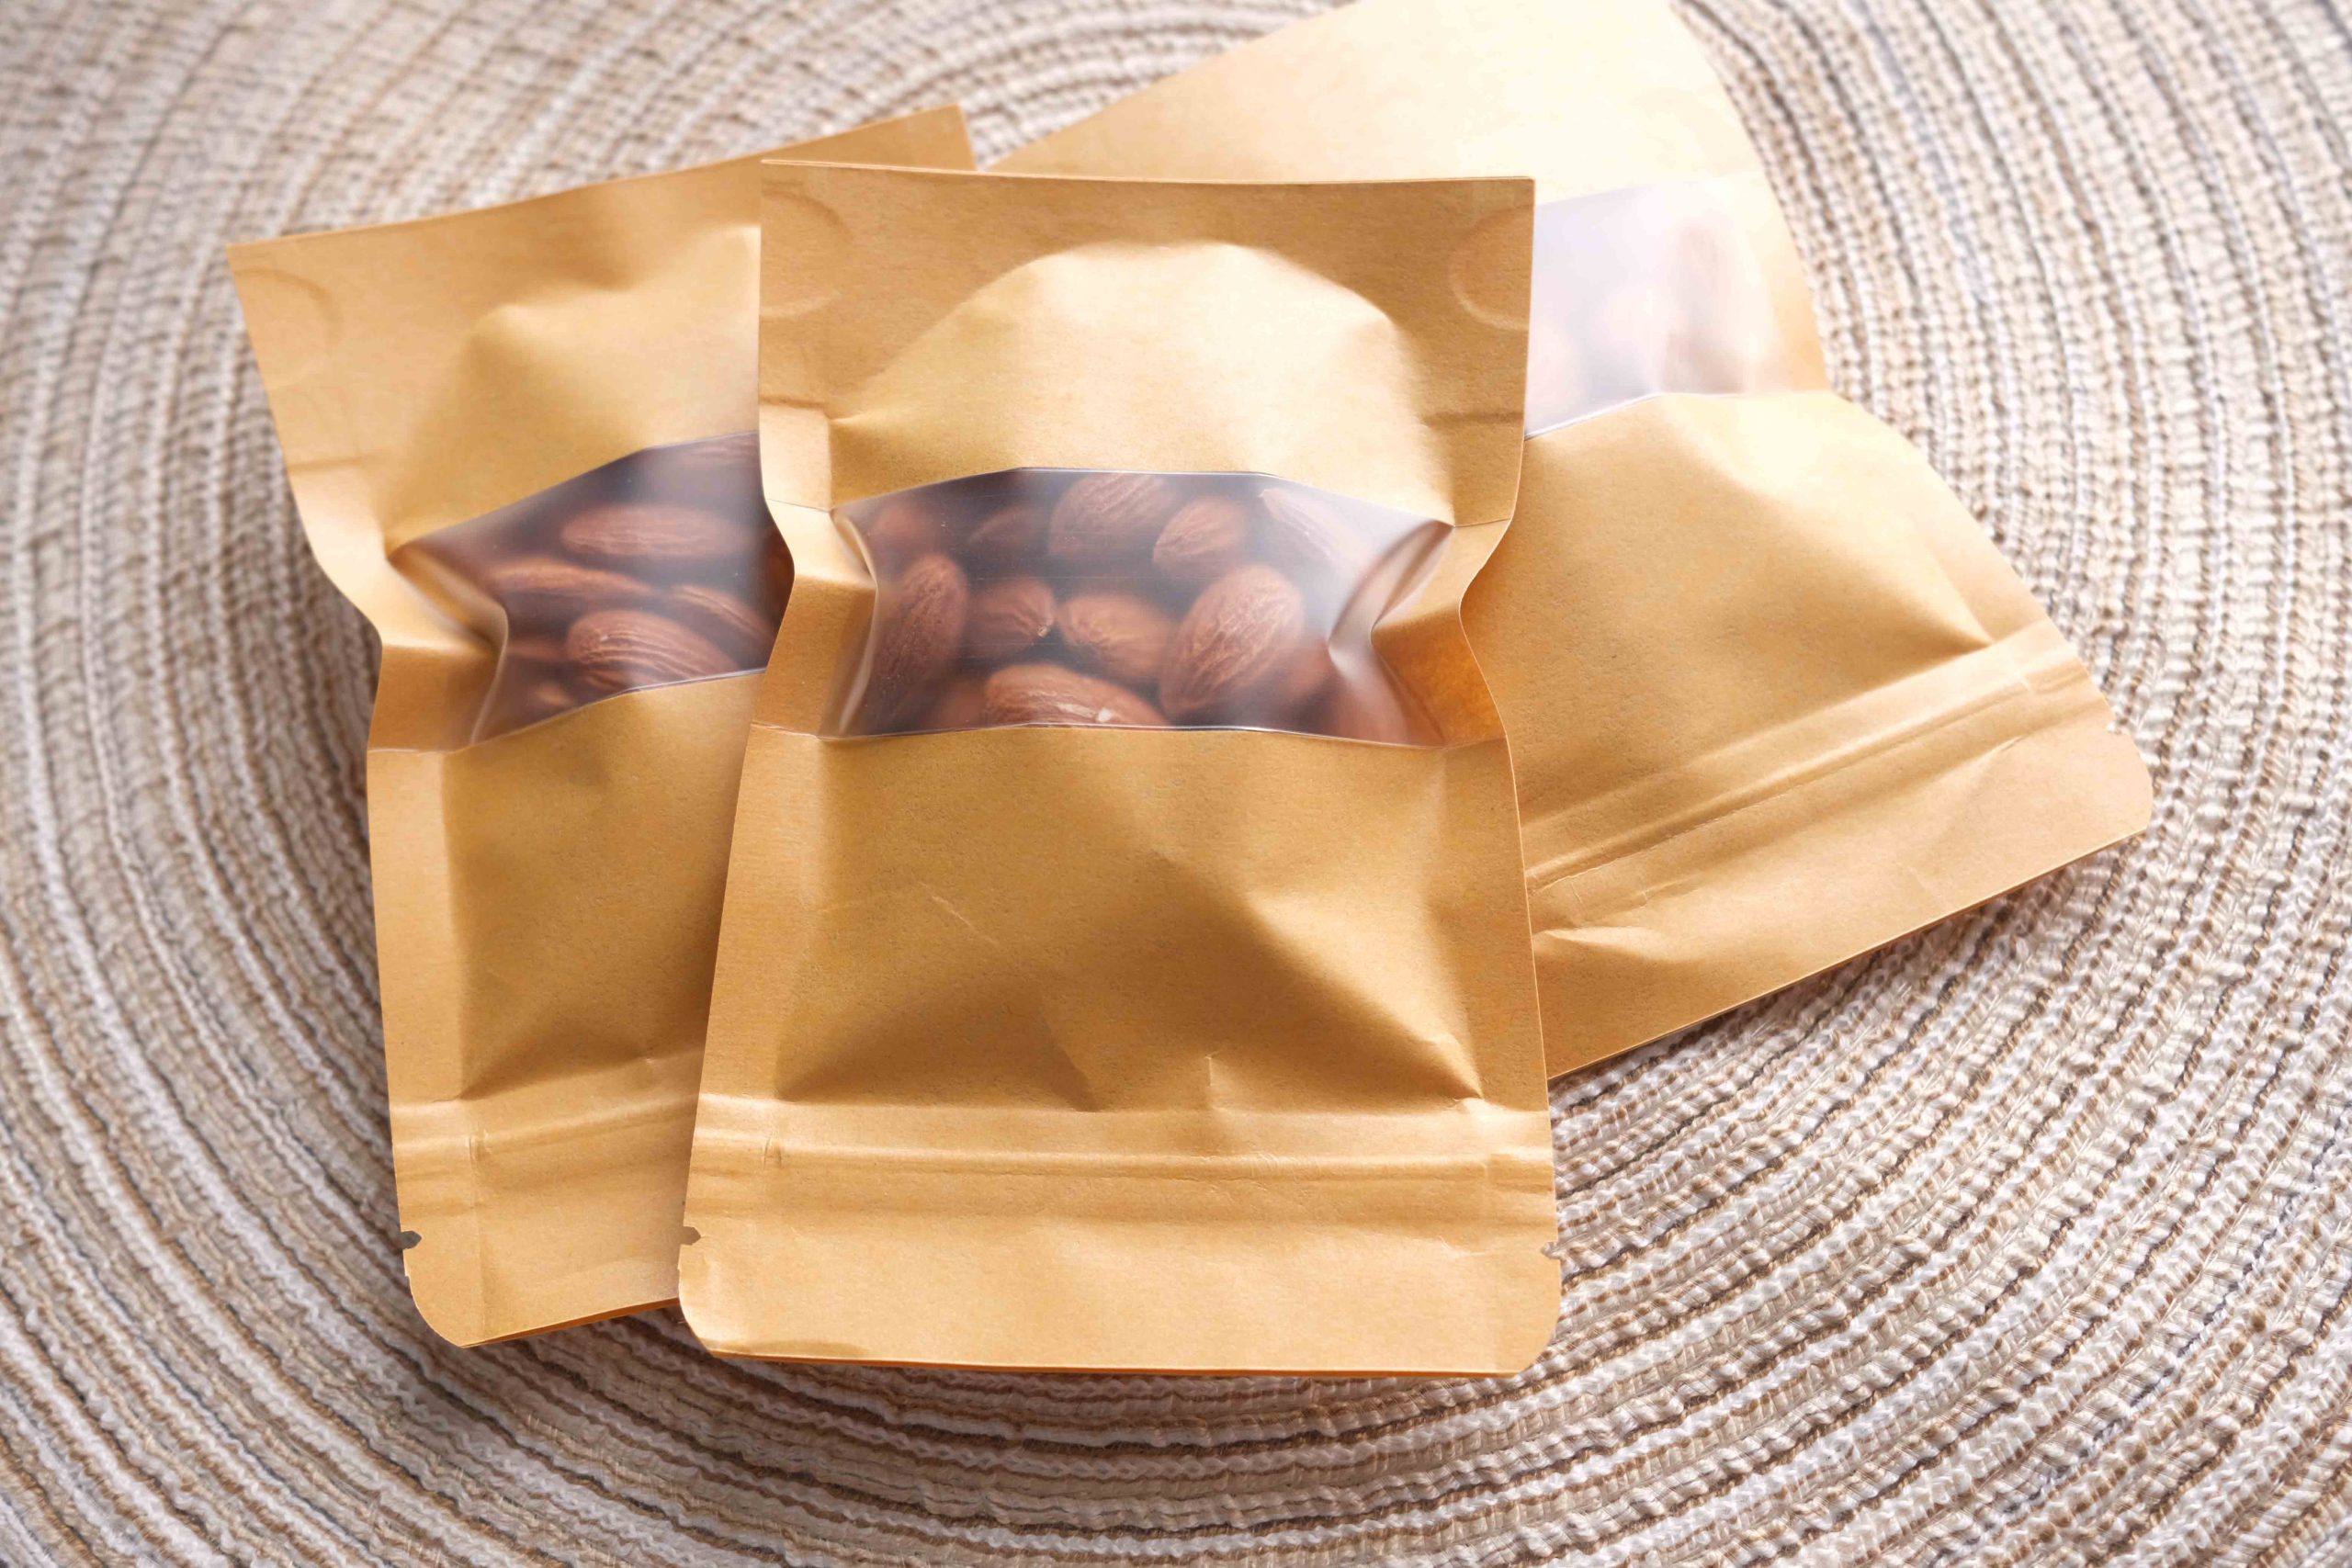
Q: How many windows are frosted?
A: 3